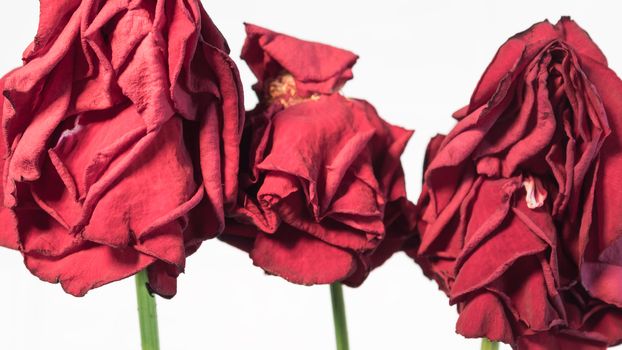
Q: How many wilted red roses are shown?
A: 3